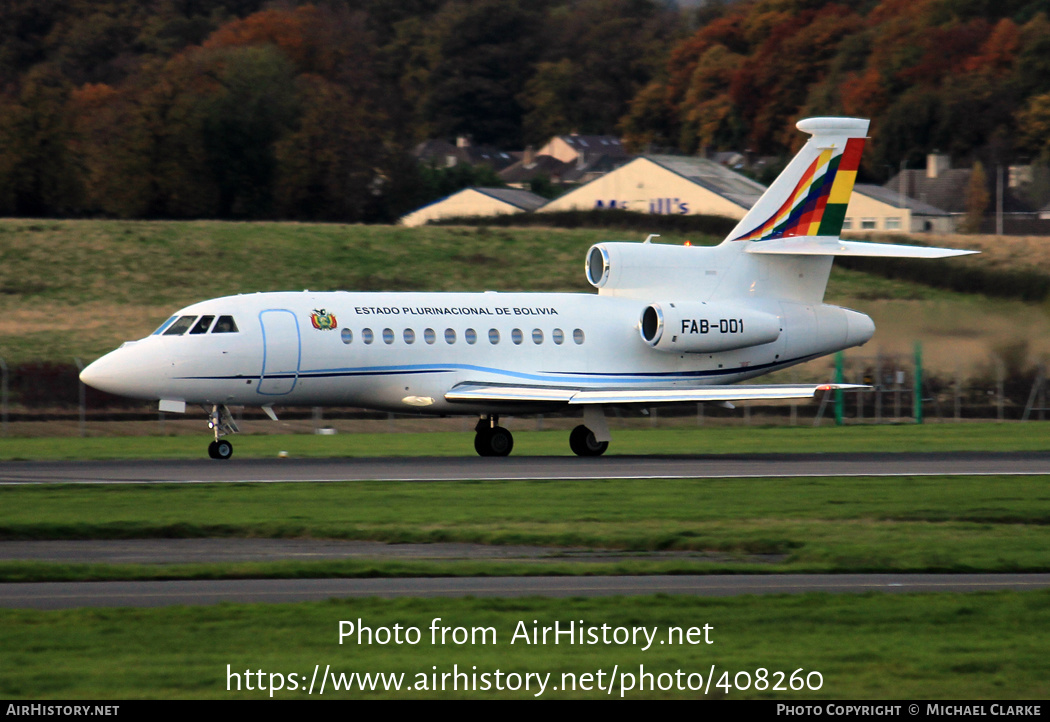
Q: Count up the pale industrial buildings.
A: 3